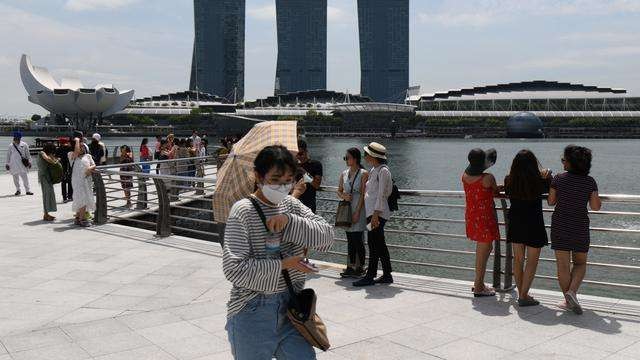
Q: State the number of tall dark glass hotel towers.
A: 3